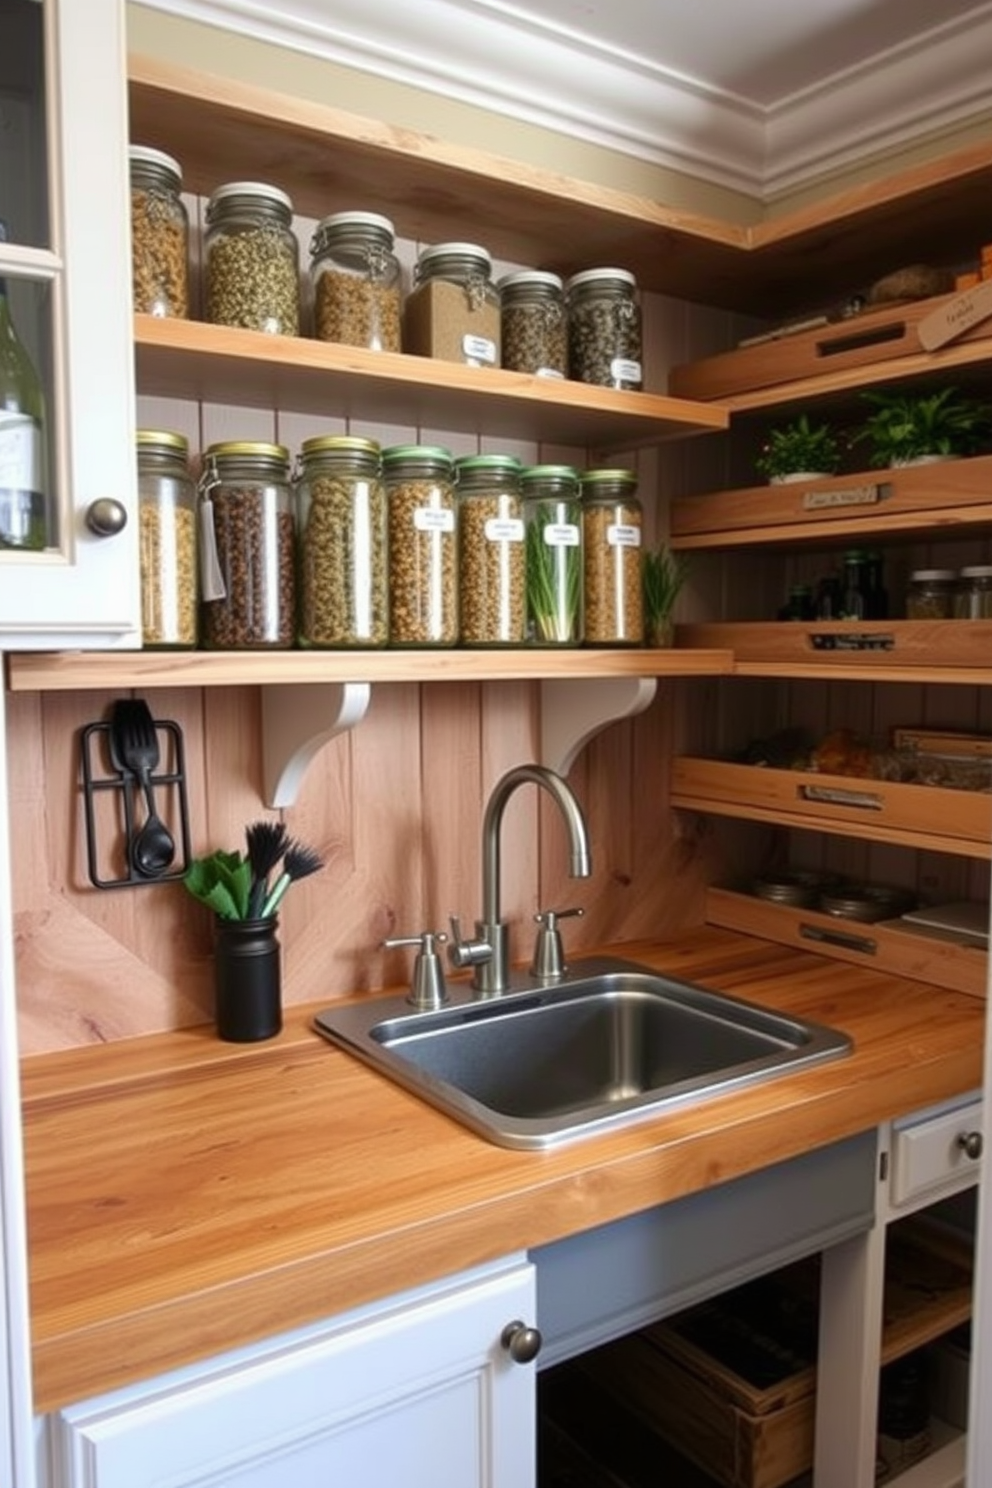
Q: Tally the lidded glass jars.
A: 15